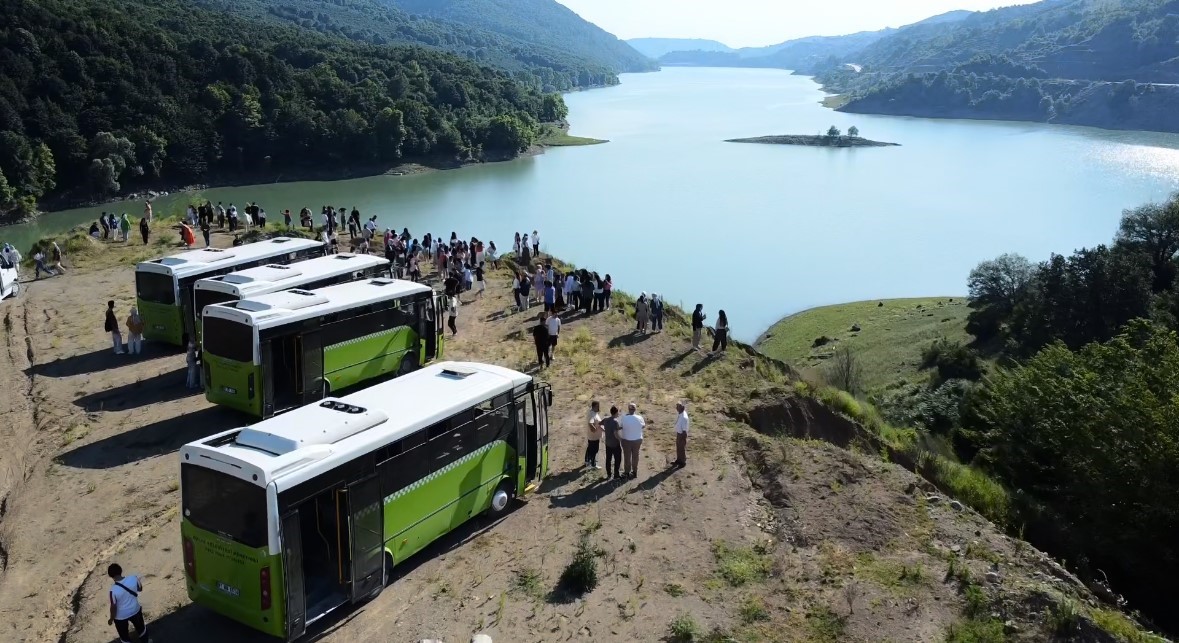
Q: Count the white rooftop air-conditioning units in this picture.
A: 4